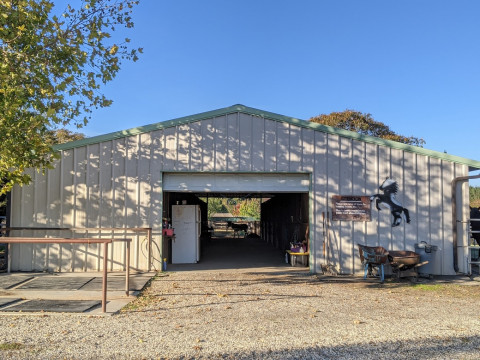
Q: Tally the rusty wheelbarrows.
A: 2